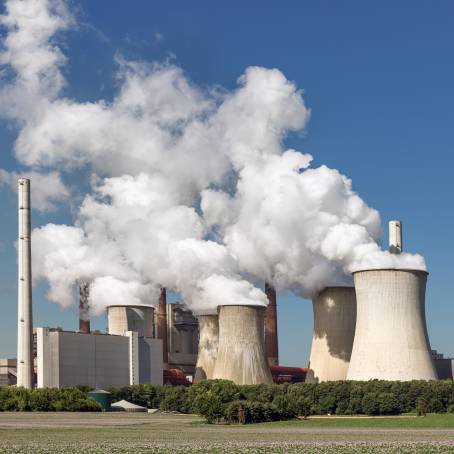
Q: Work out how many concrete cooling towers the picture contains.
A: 5